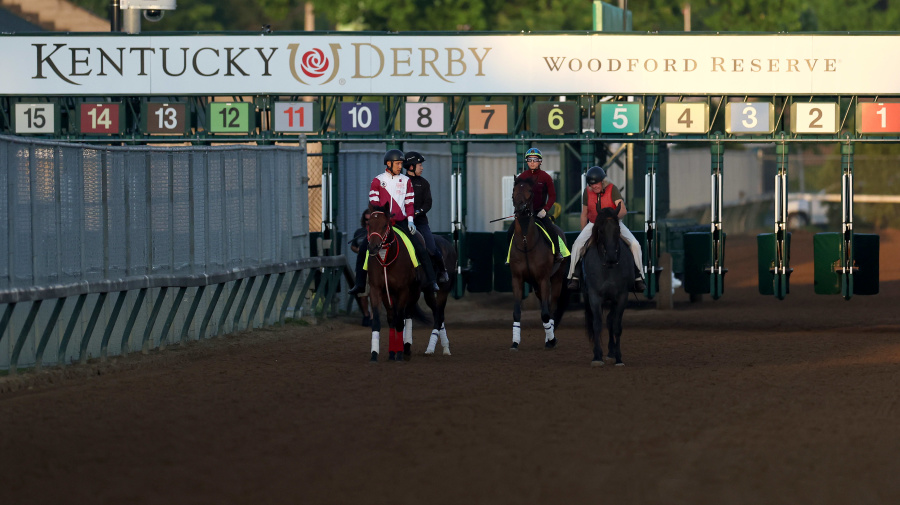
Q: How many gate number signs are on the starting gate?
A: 14